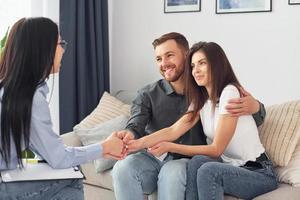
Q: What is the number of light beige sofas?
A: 1